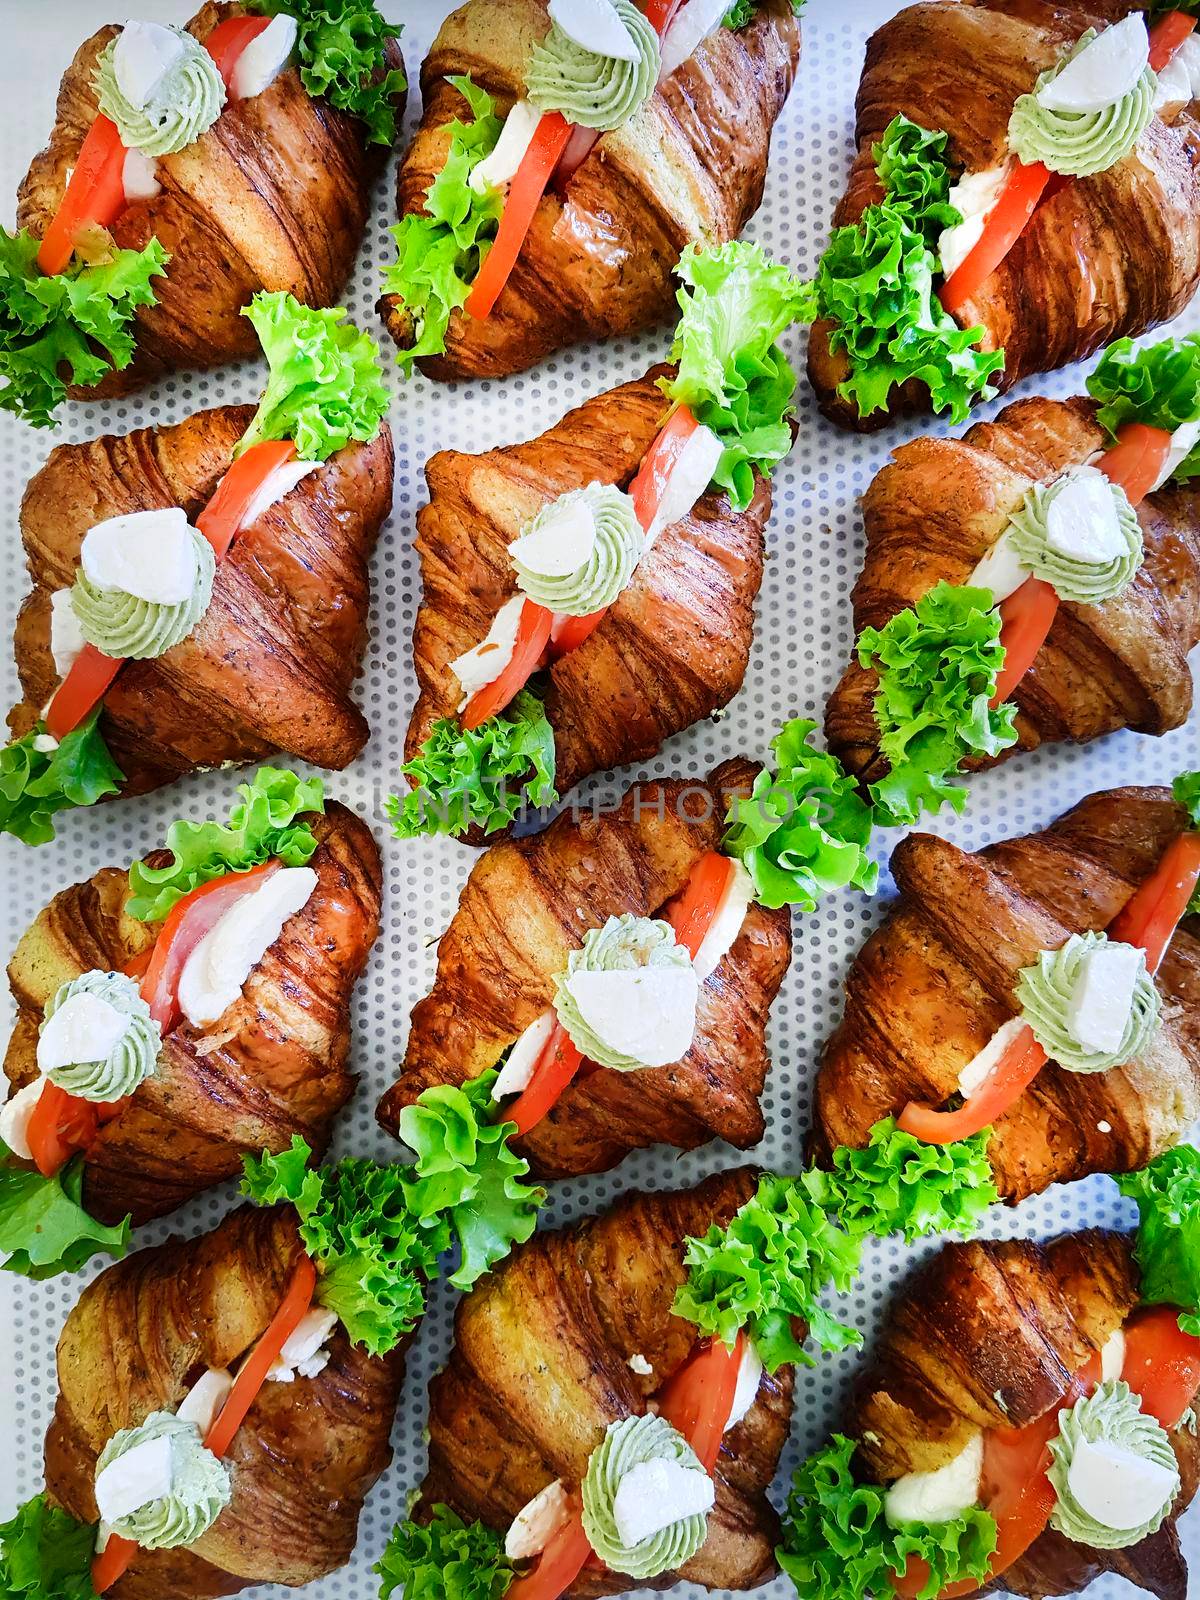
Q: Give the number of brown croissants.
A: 12